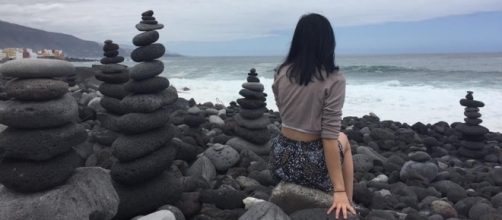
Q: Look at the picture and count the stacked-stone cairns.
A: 5